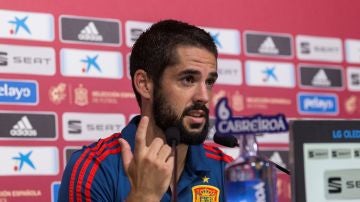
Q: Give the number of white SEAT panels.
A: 6